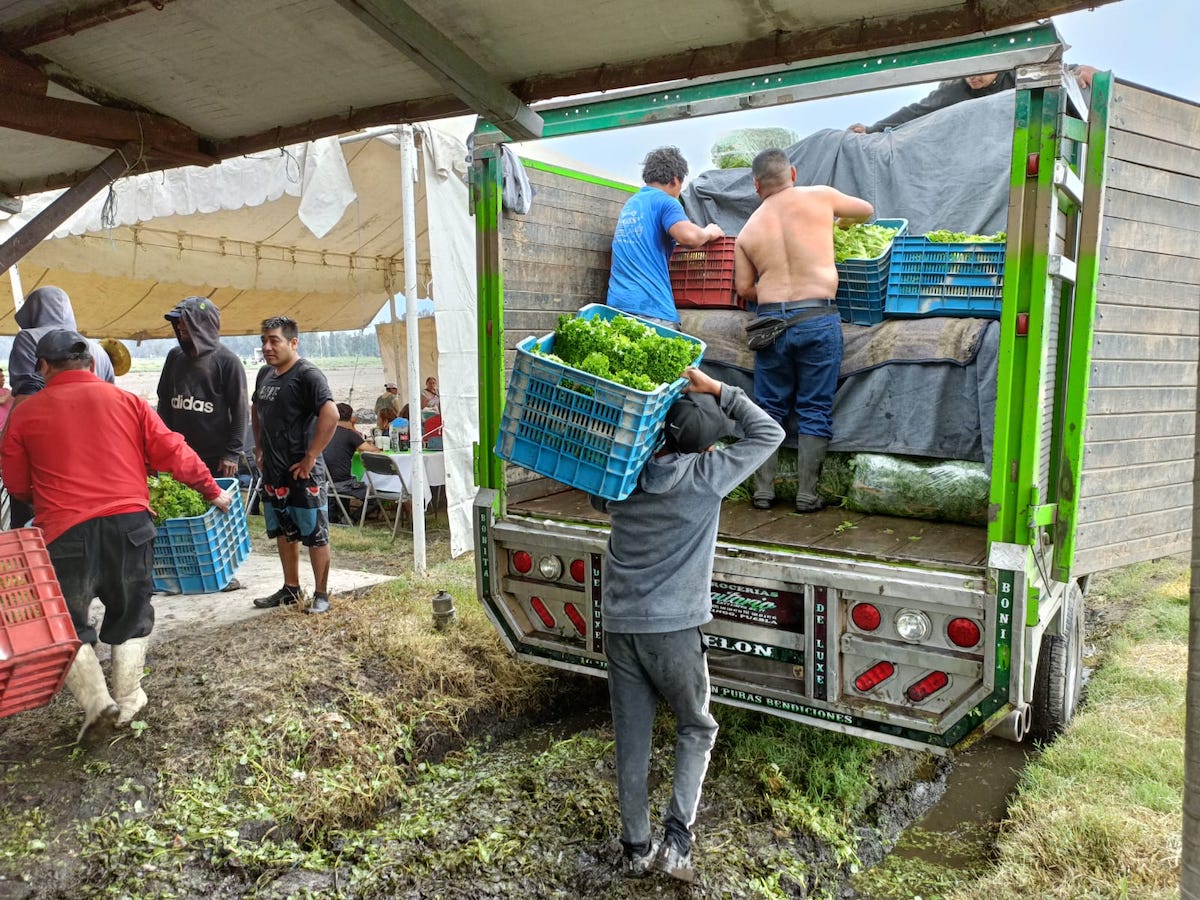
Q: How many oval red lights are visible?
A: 4